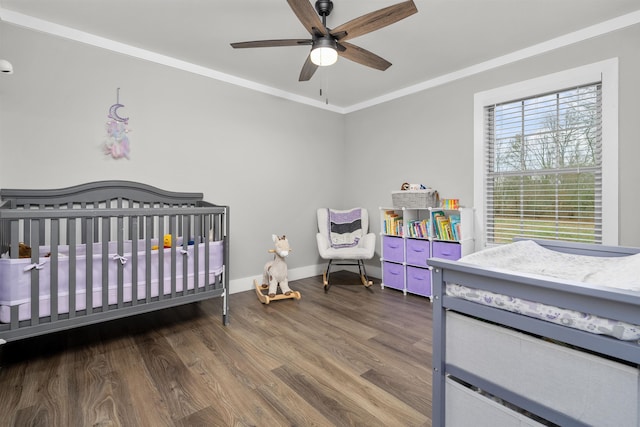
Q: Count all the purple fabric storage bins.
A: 5